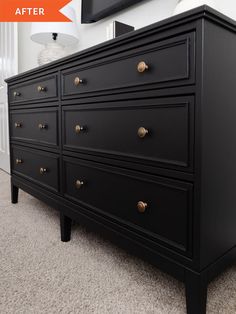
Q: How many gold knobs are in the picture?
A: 12